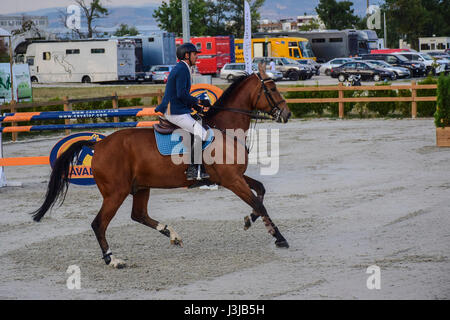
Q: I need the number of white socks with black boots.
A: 2